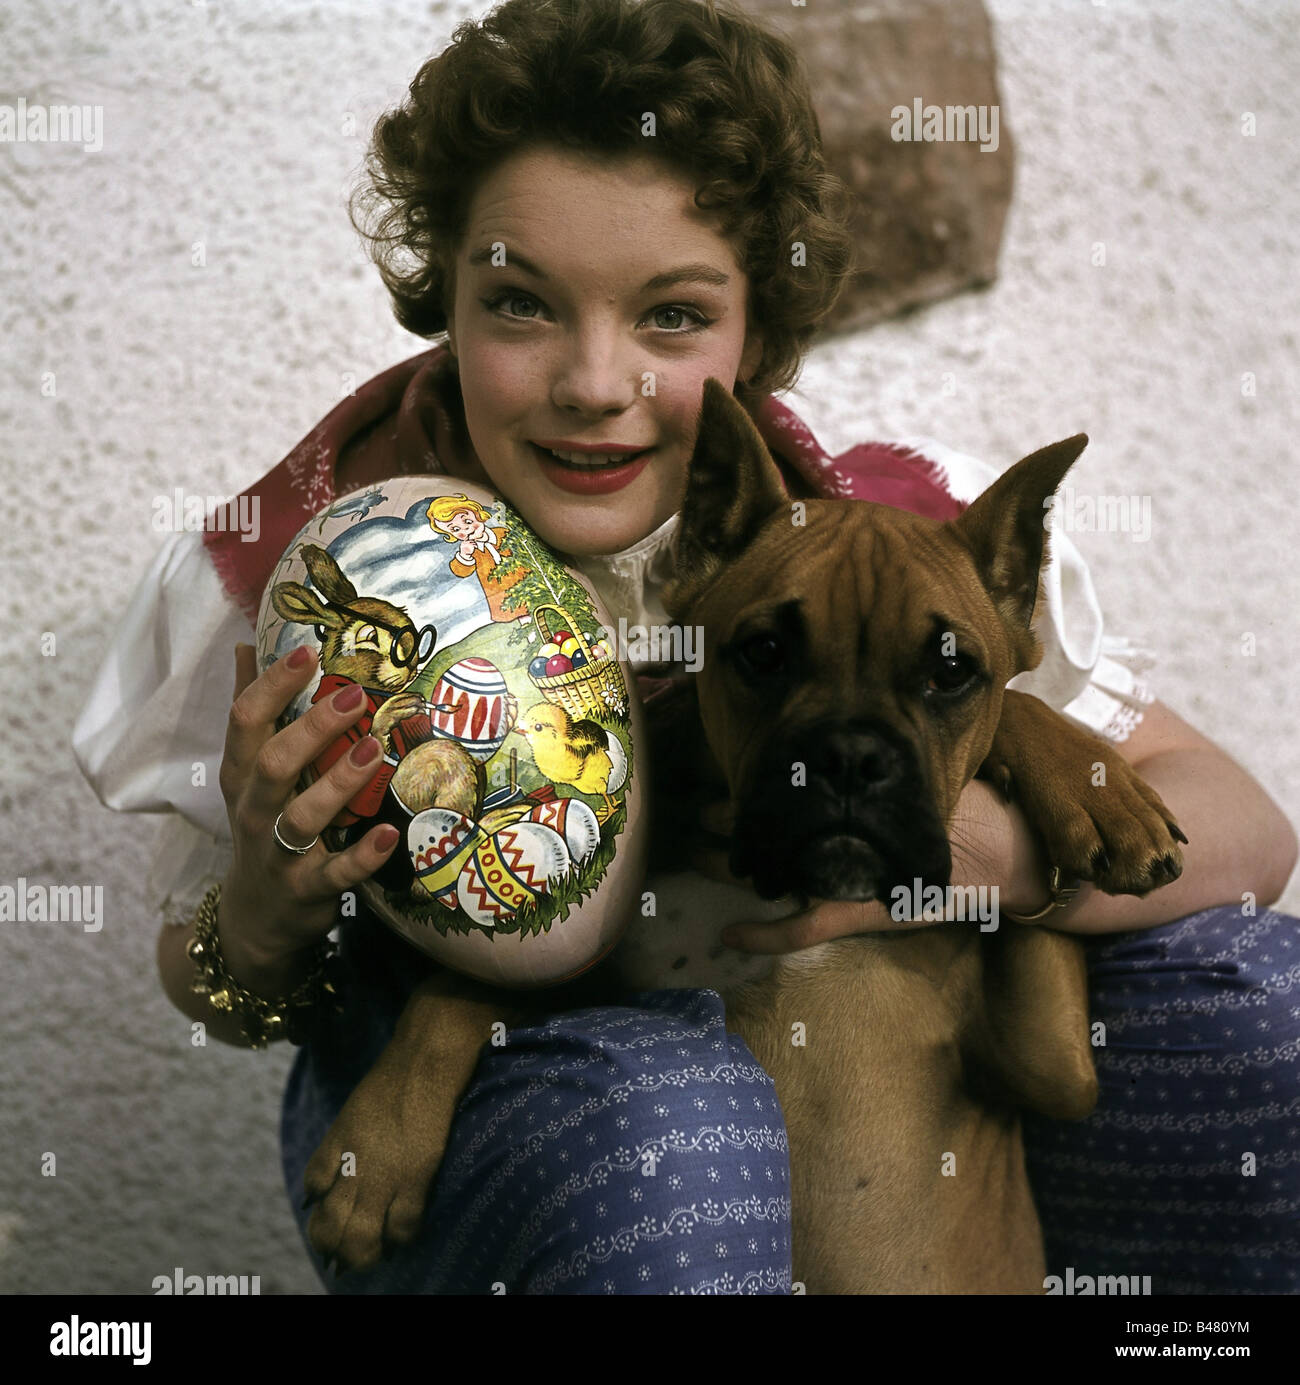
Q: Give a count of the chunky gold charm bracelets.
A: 1